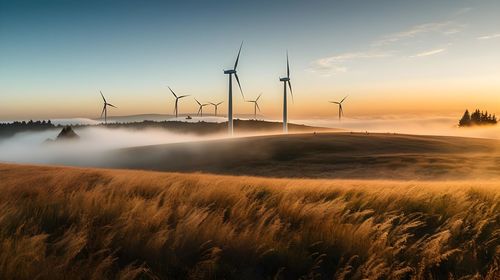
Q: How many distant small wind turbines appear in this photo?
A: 6